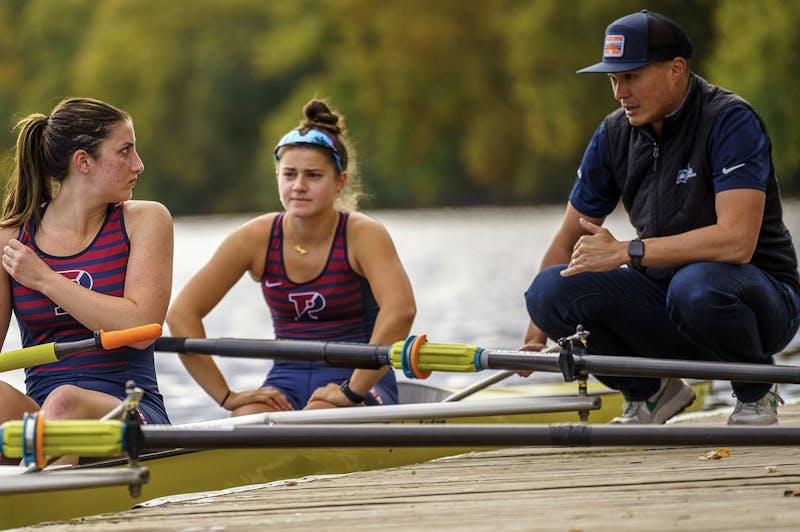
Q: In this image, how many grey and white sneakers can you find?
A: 2